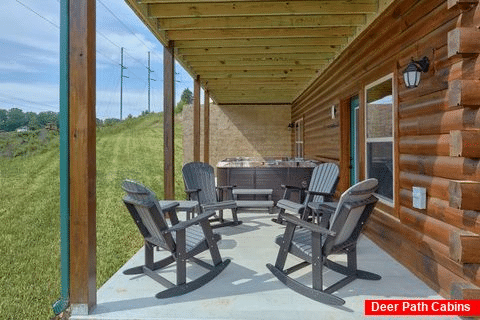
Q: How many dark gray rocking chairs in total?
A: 4